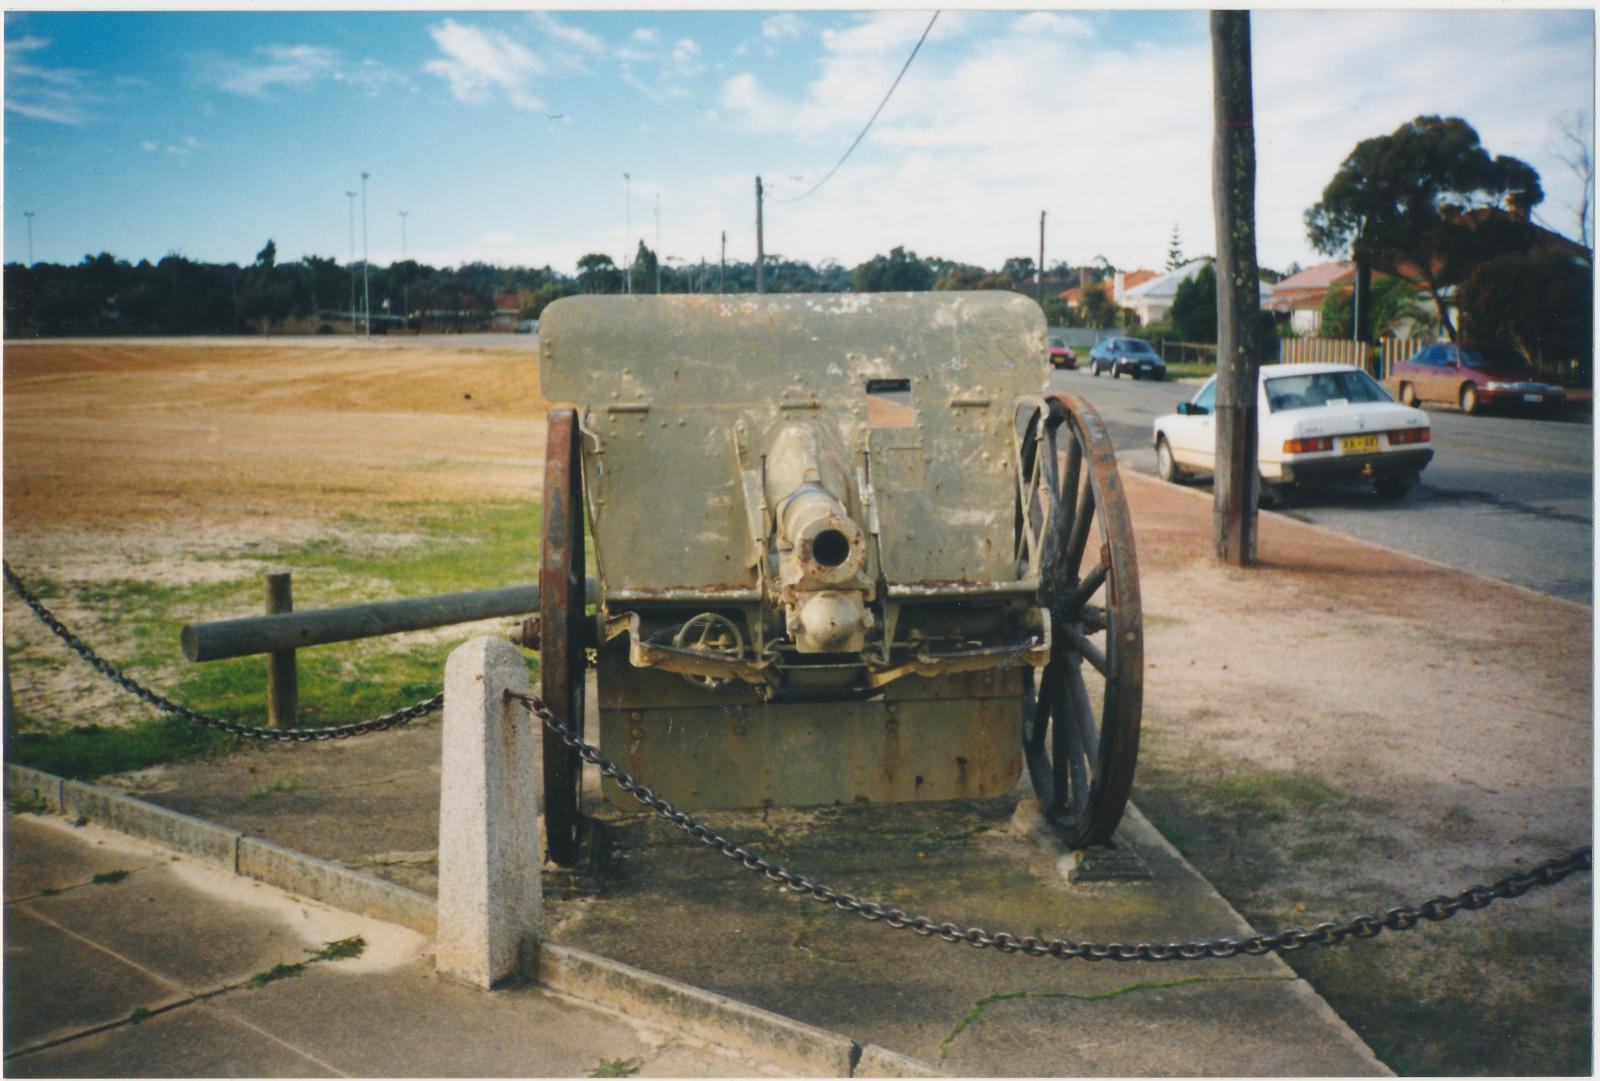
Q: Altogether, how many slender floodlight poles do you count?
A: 6